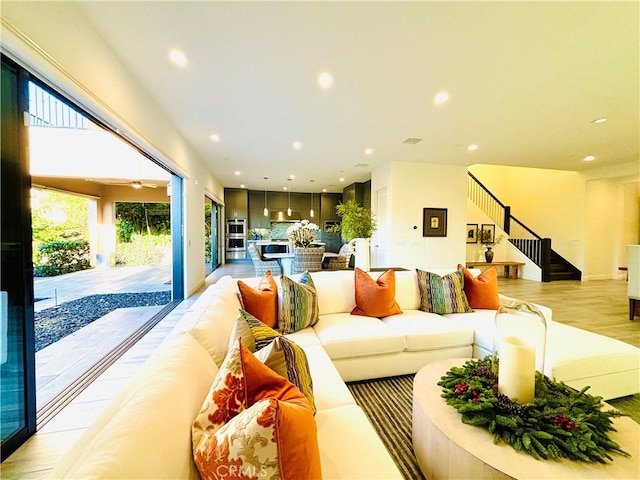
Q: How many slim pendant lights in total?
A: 3